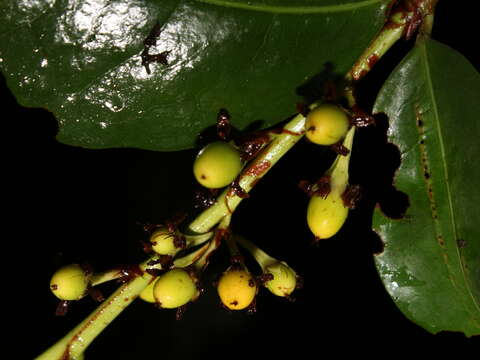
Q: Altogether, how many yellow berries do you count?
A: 9